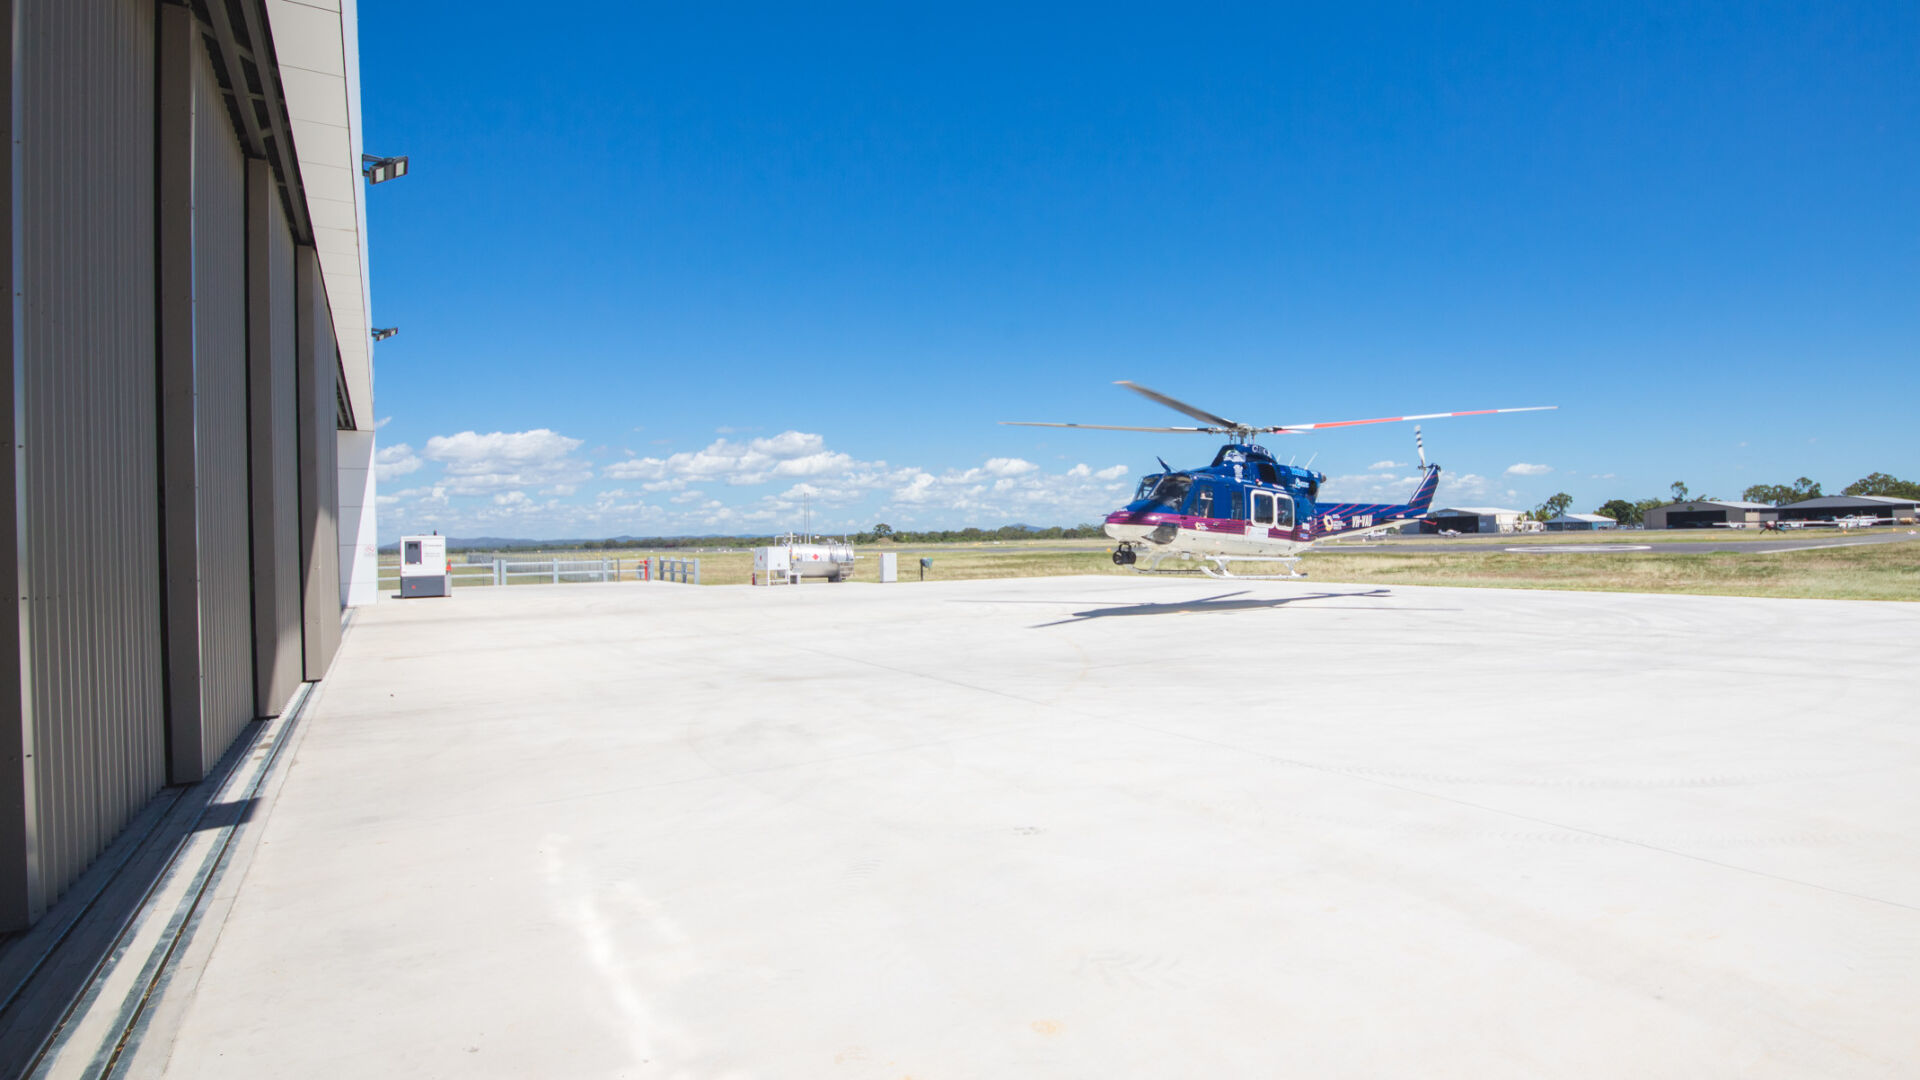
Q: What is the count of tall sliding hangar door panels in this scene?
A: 4